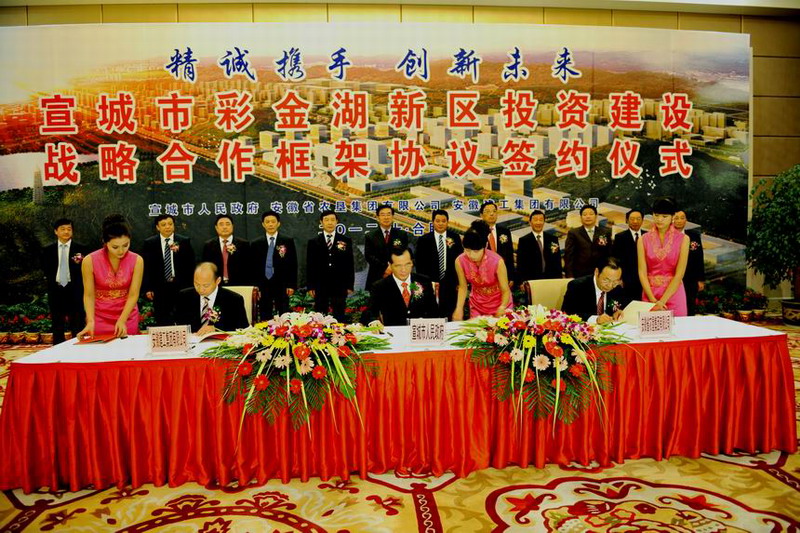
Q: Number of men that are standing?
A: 12